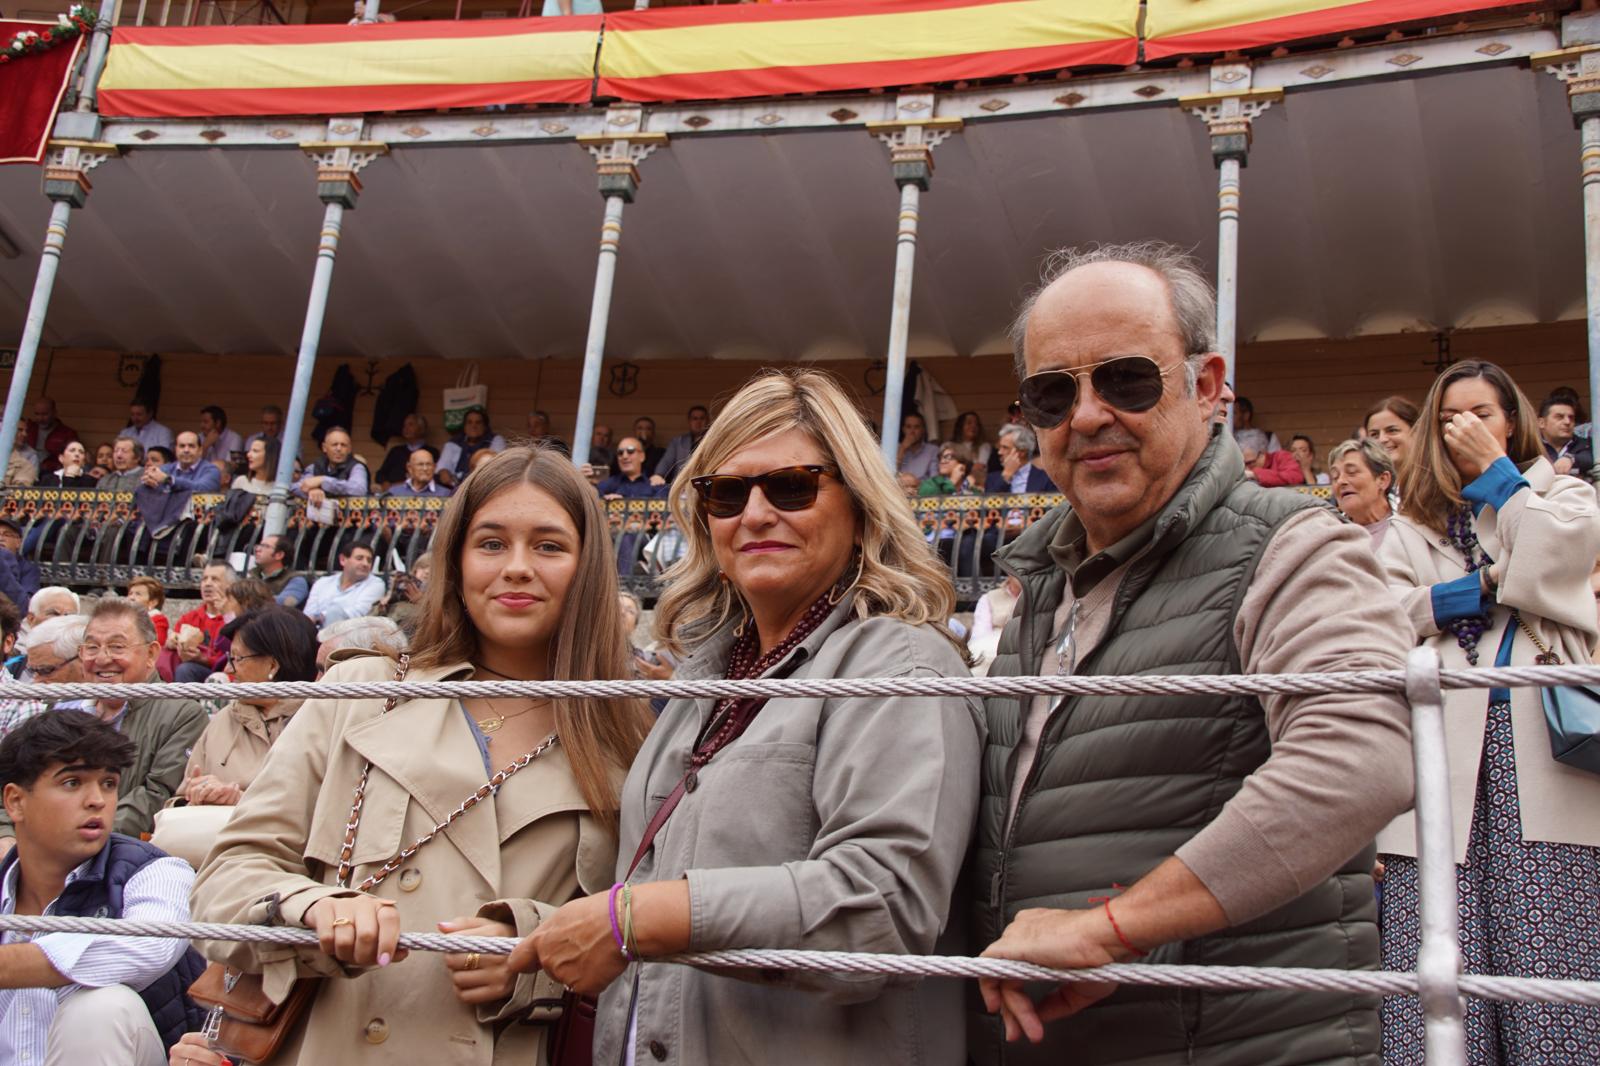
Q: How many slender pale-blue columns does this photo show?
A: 6